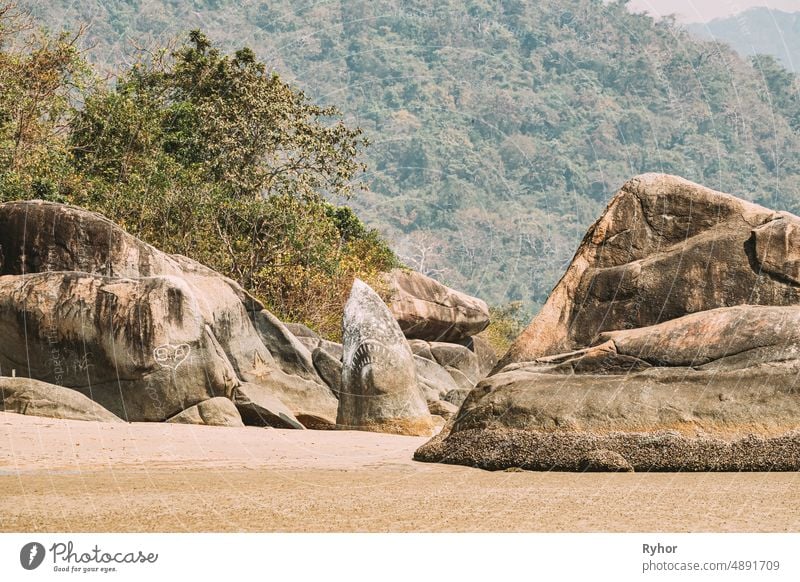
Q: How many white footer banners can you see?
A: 1